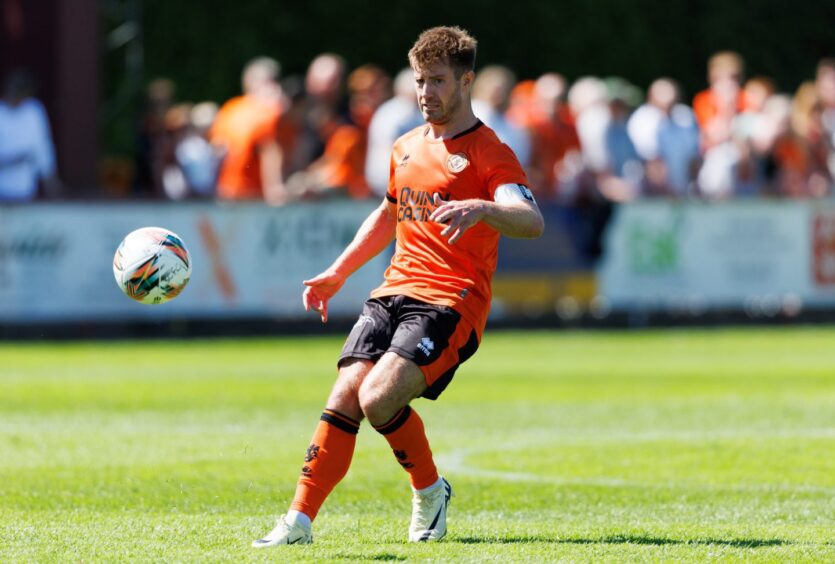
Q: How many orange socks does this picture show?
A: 2